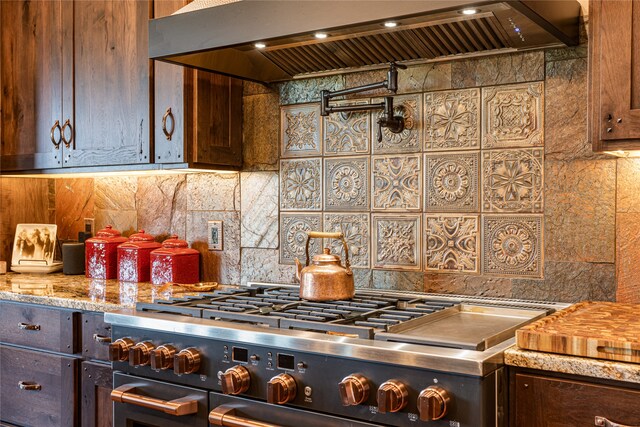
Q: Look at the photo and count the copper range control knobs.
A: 9